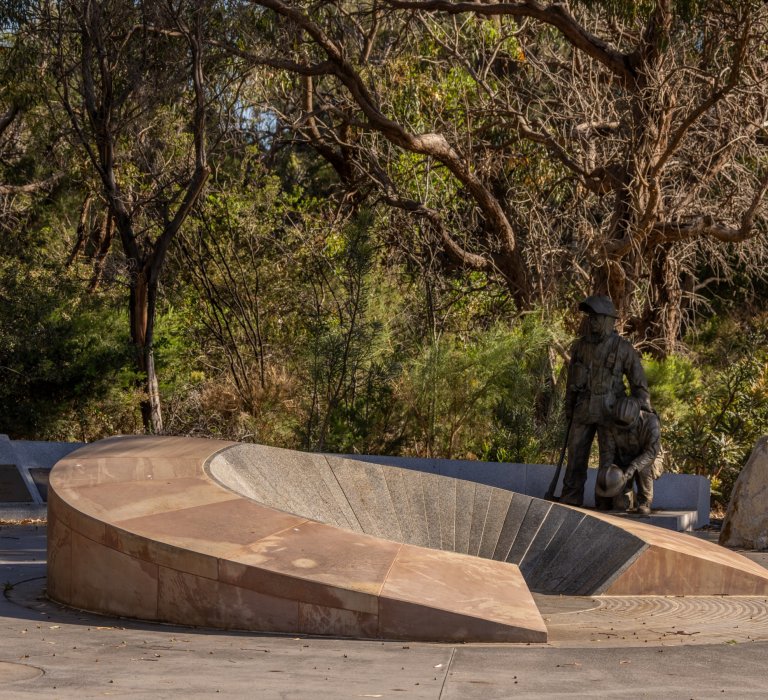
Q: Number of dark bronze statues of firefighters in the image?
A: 2